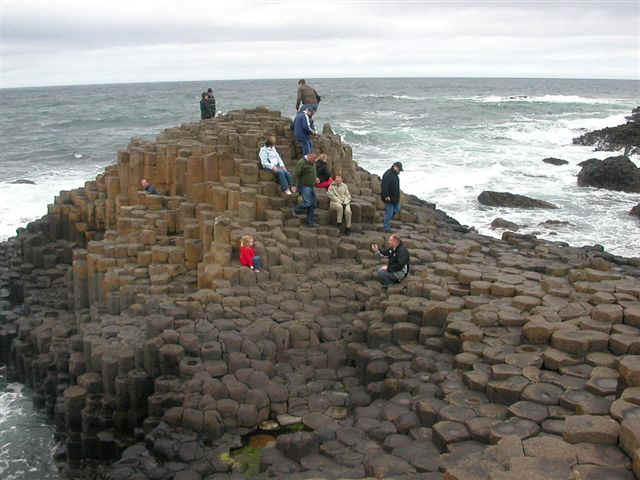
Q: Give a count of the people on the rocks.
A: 12